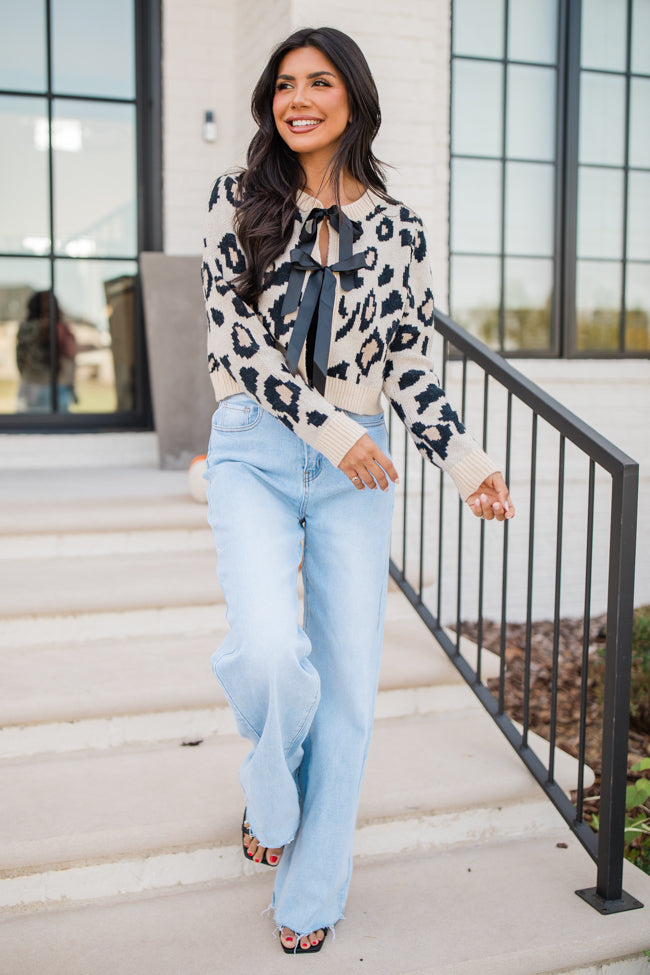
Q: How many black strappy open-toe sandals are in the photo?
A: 2